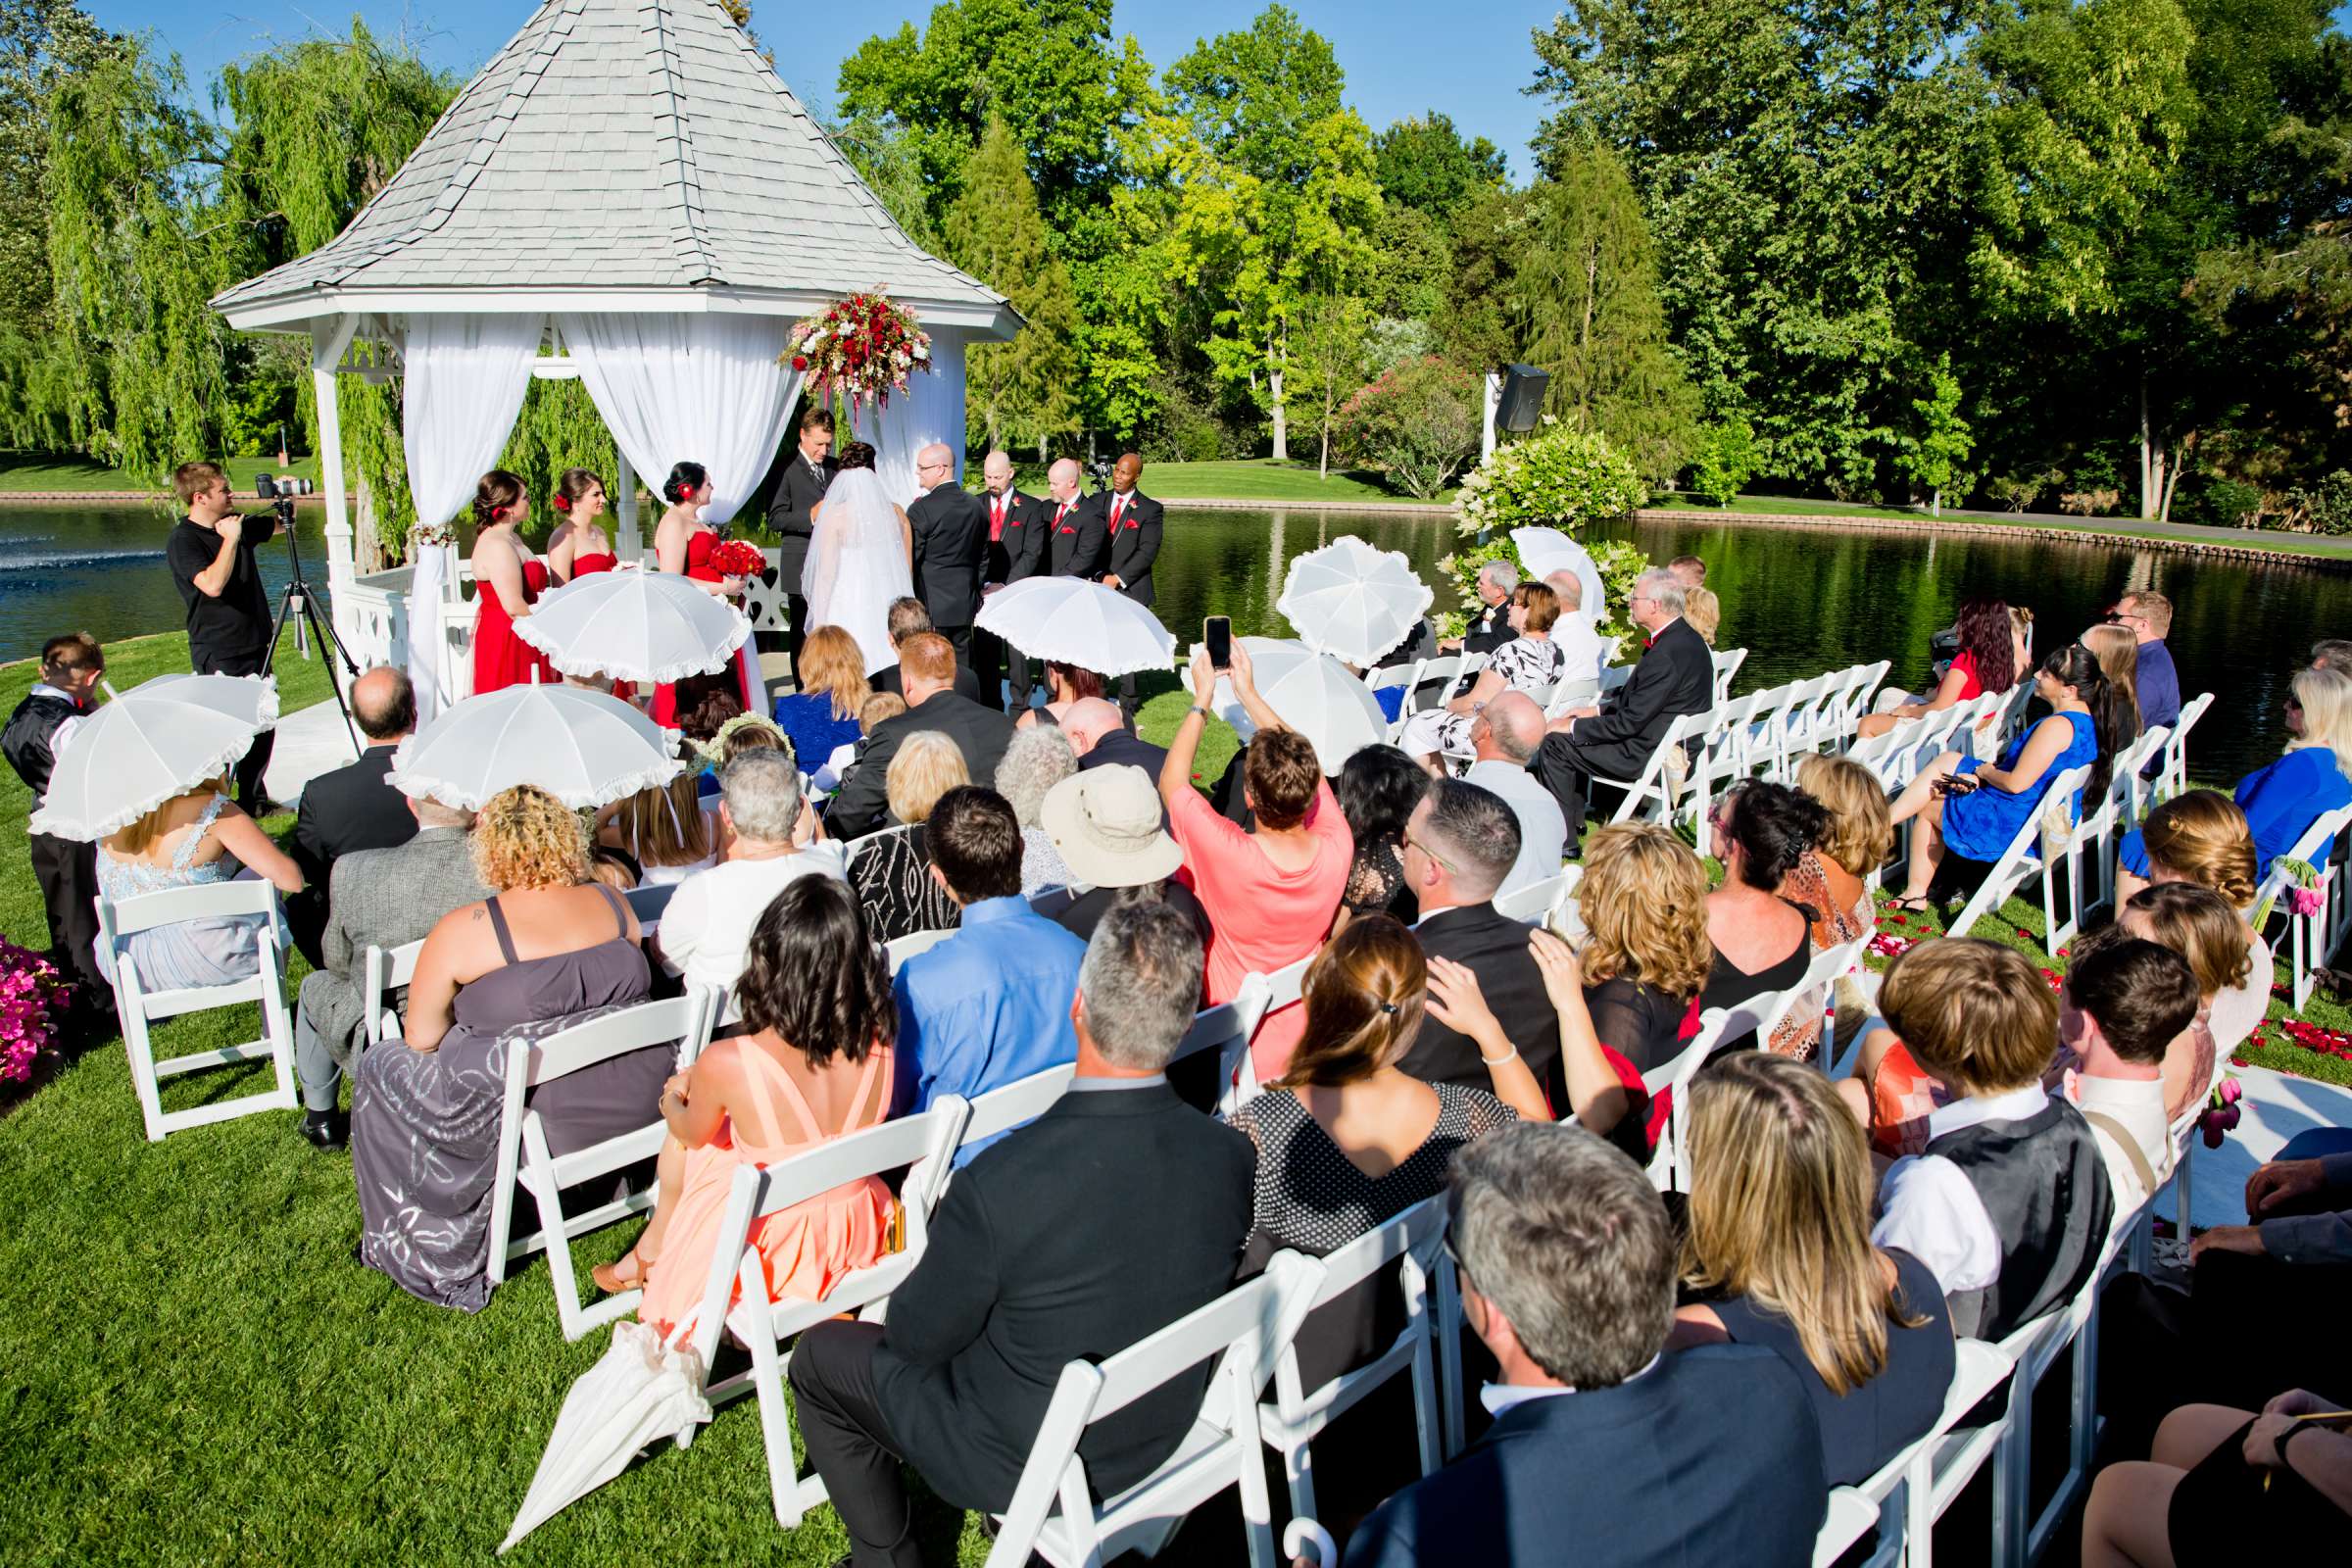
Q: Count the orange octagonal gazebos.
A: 0